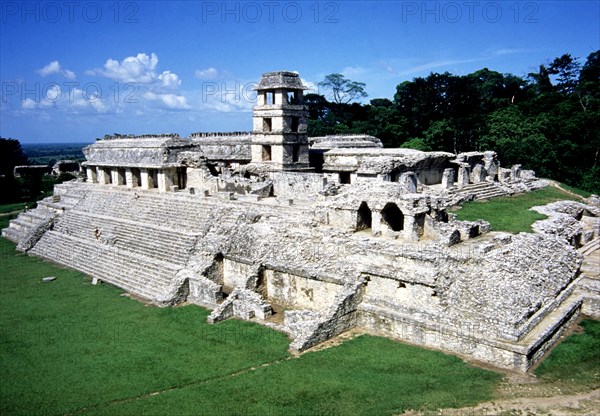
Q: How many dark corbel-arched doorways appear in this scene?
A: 2